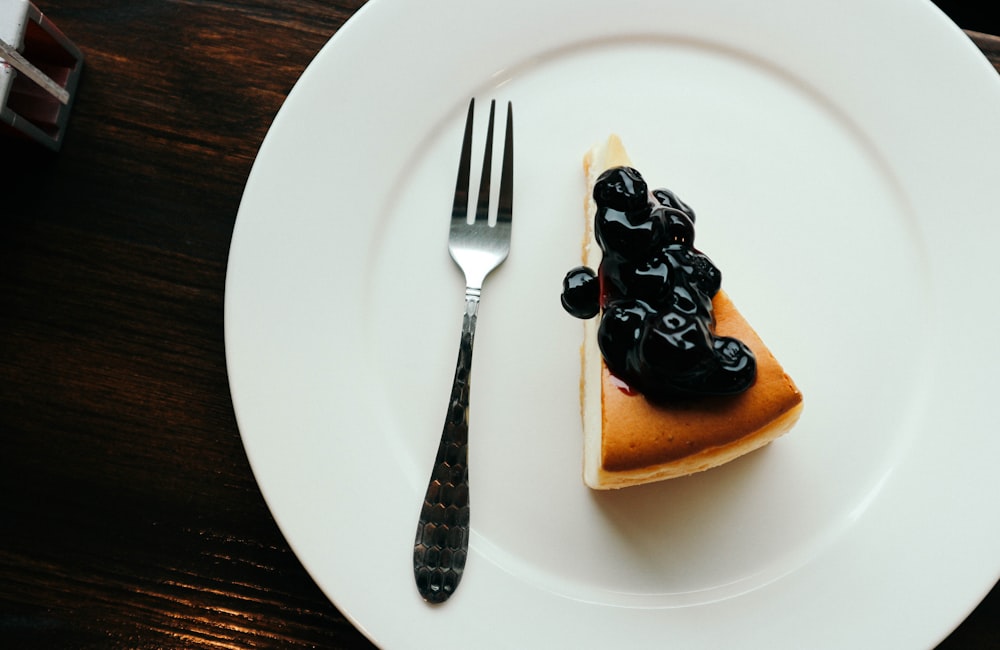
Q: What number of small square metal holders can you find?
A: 1